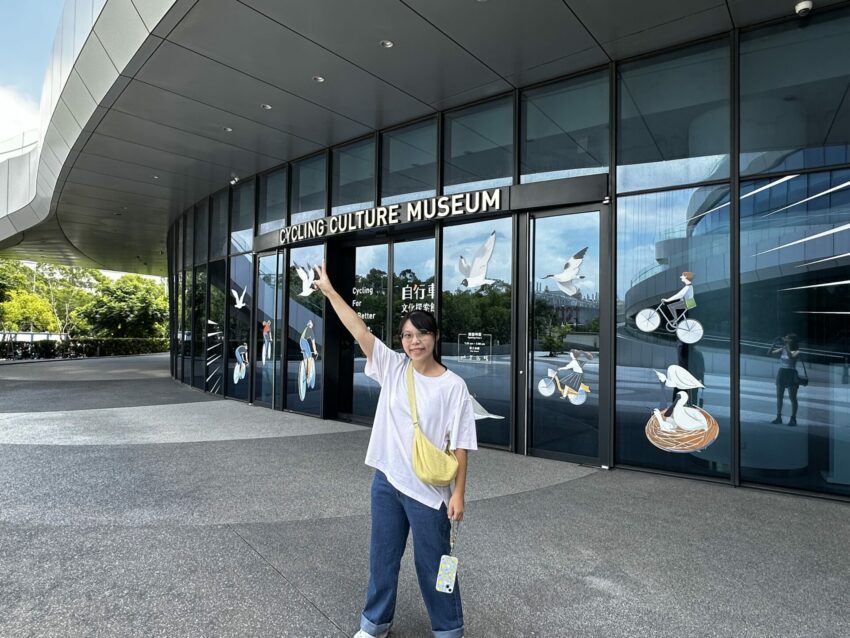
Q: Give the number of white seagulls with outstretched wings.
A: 4